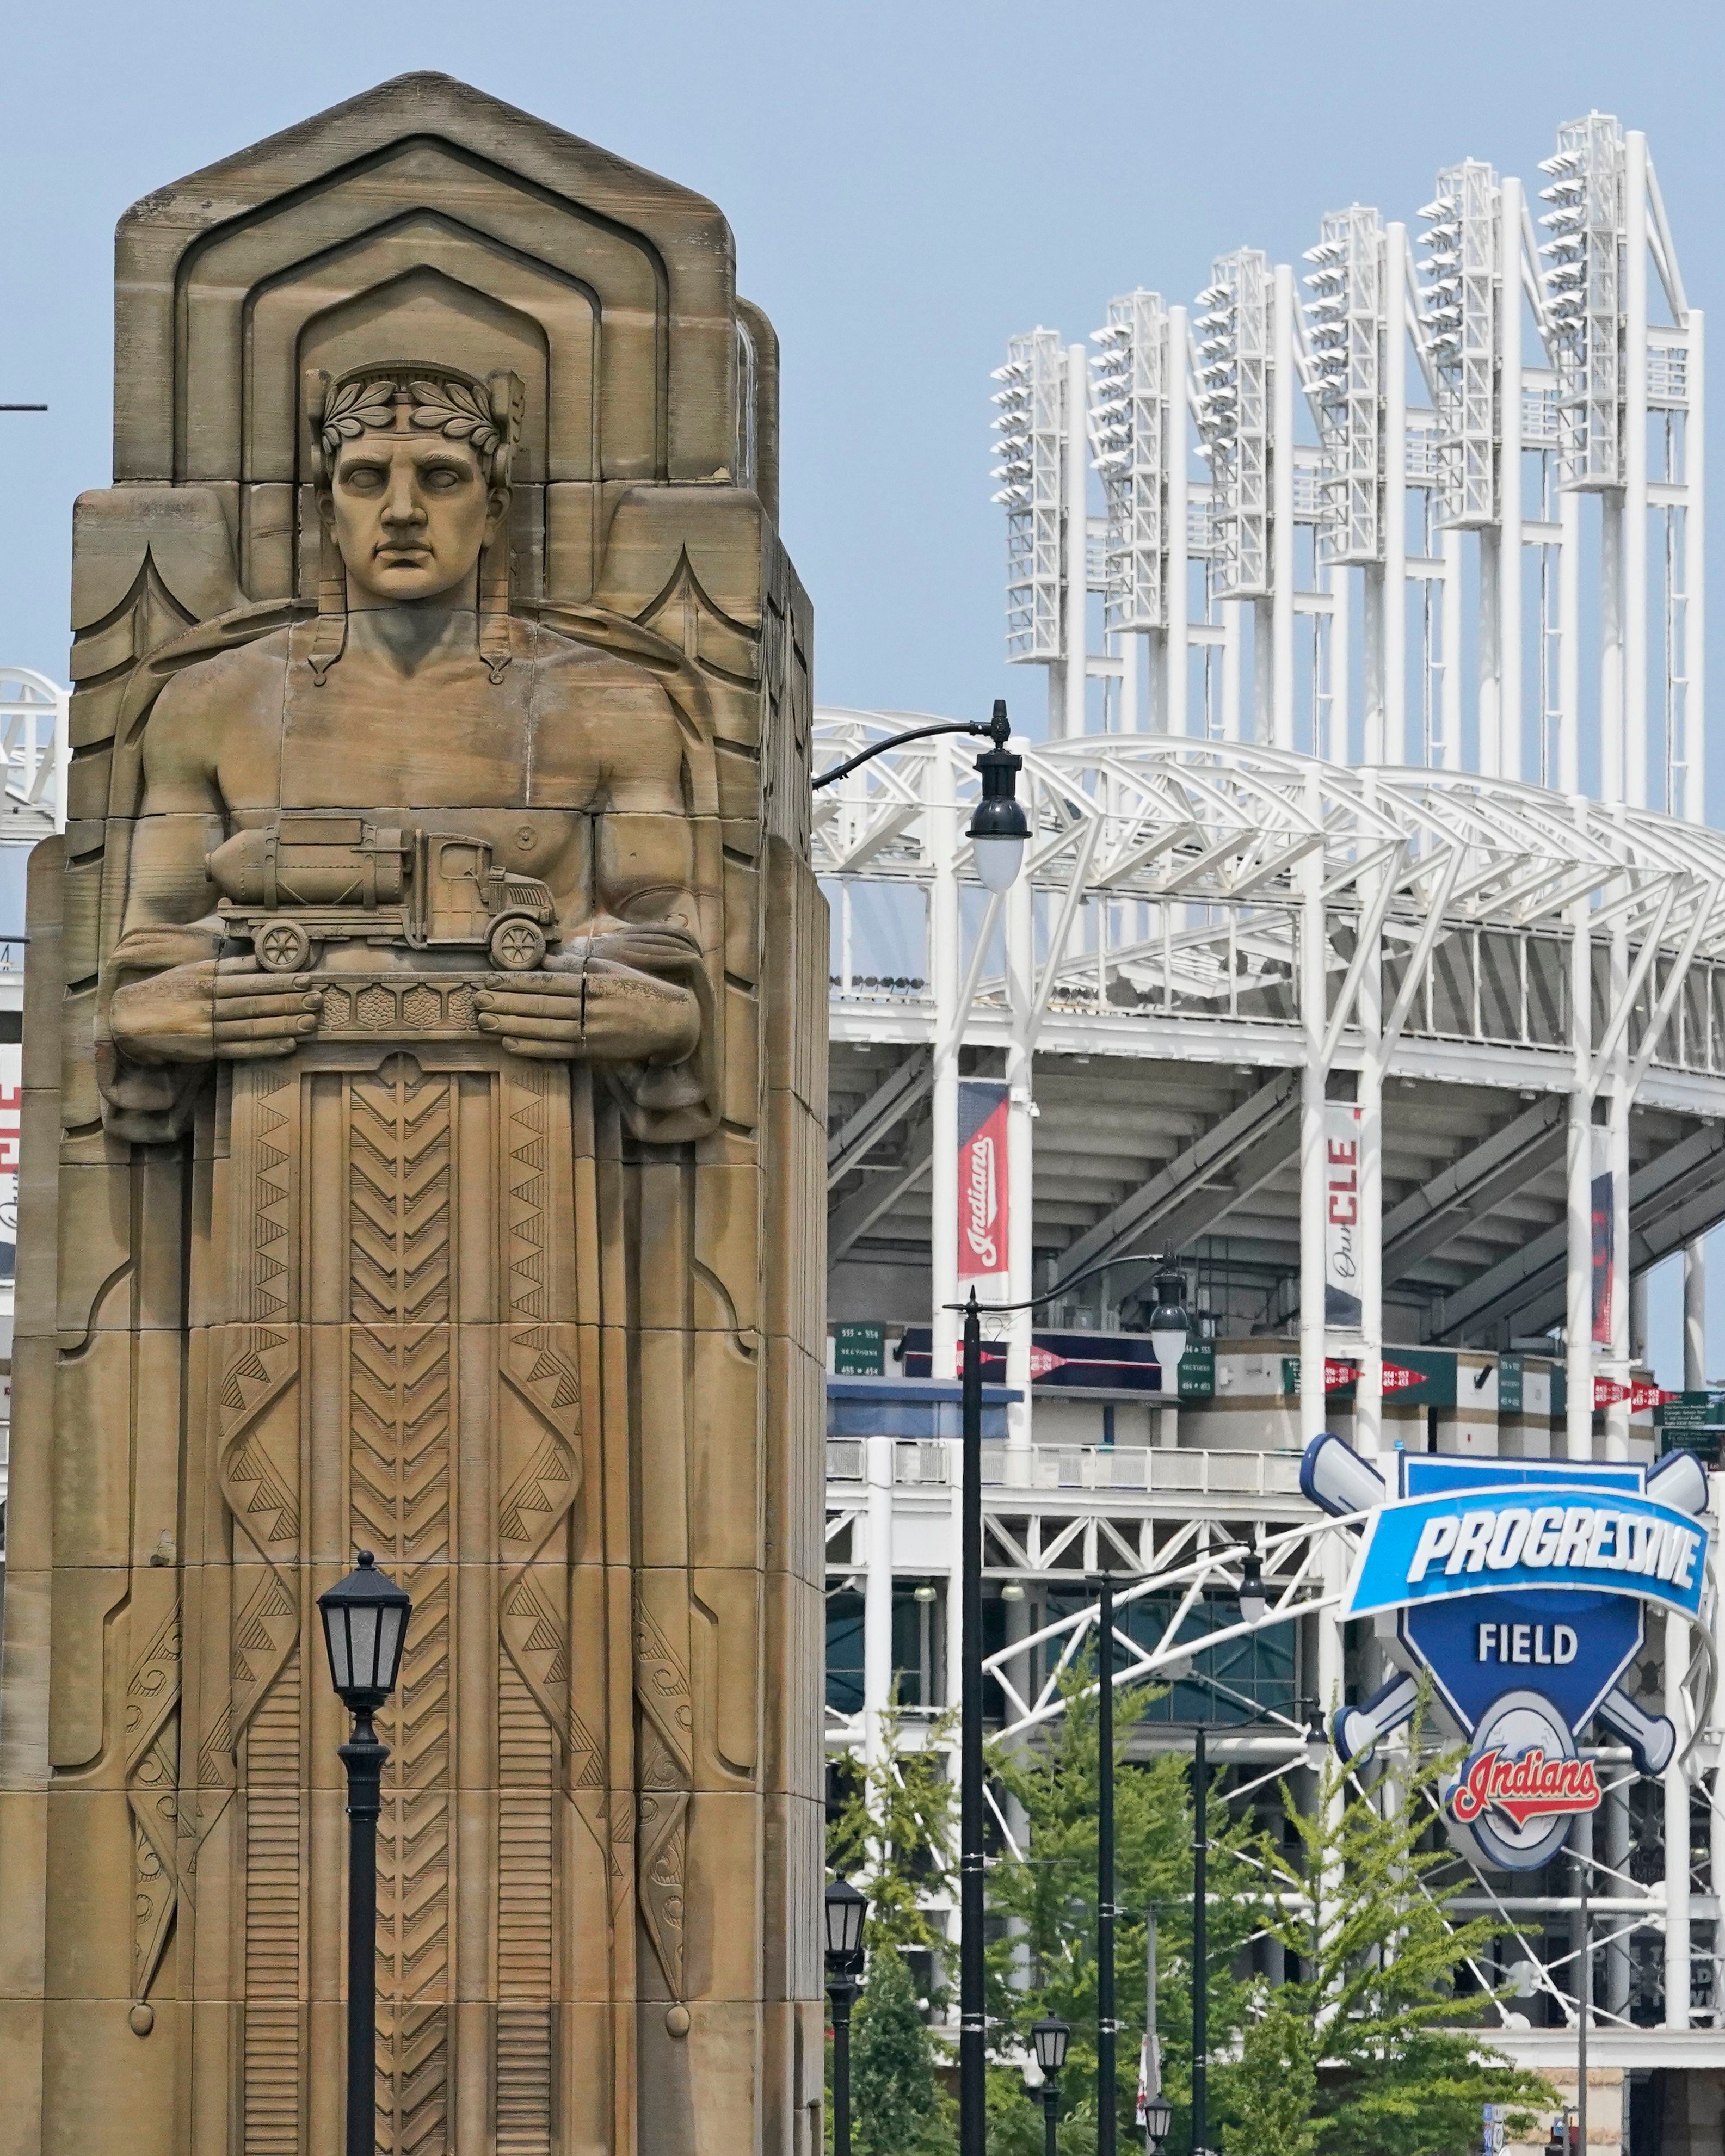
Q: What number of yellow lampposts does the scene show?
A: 0